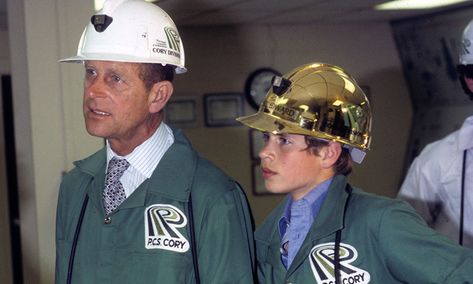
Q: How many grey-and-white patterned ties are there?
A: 1